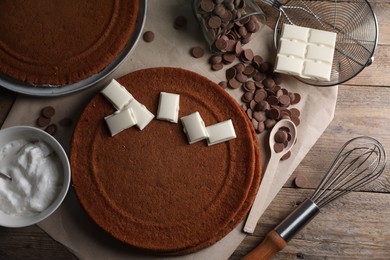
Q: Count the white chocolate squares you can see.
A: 12